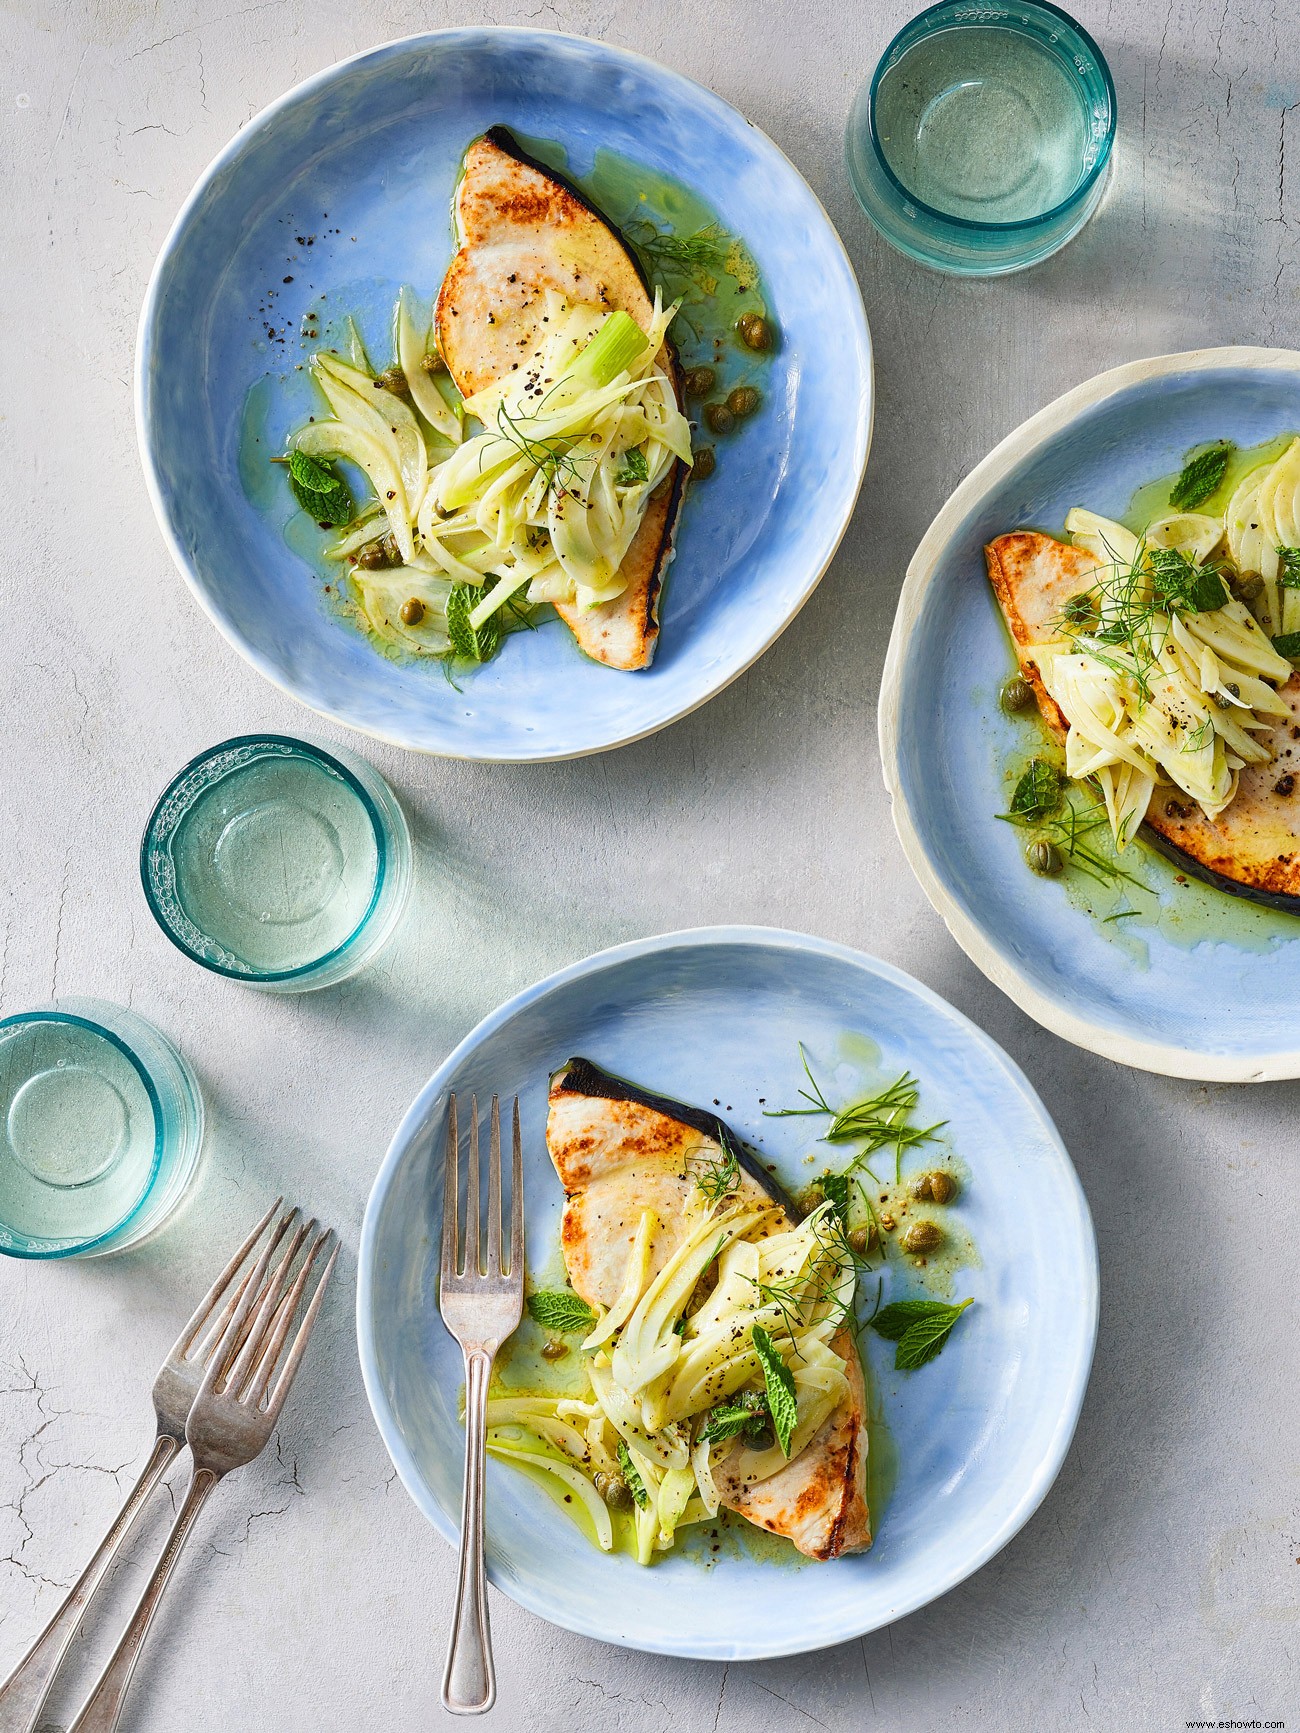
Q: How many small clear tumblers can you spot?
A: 3